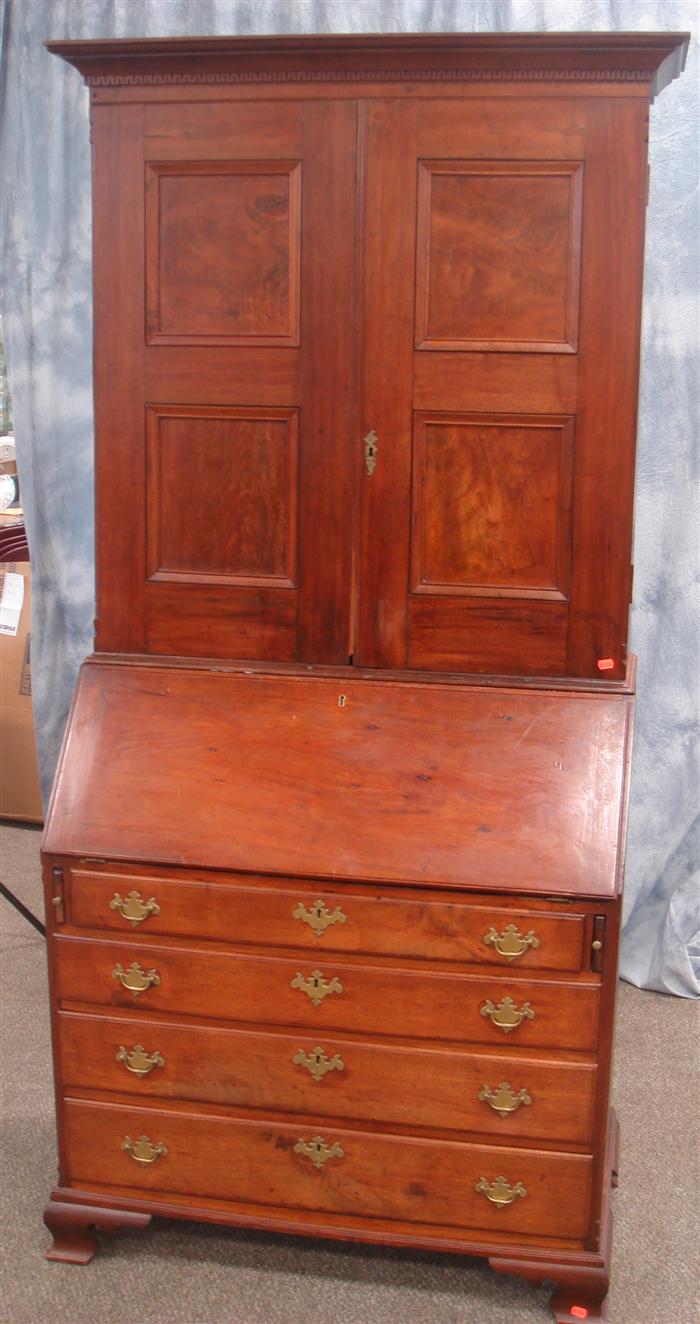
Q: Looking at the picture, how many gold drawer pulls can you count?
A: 8